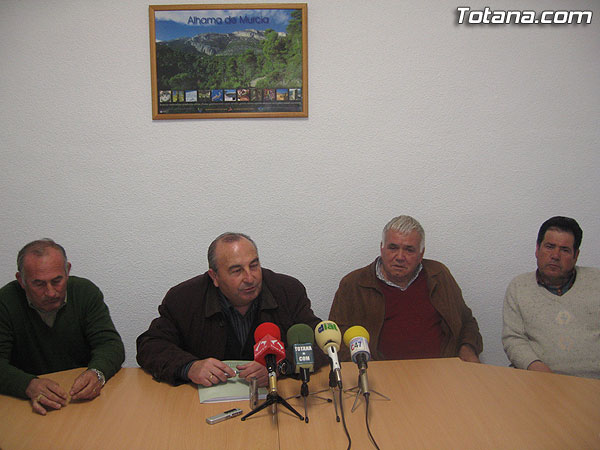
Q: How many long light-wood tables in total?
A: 1